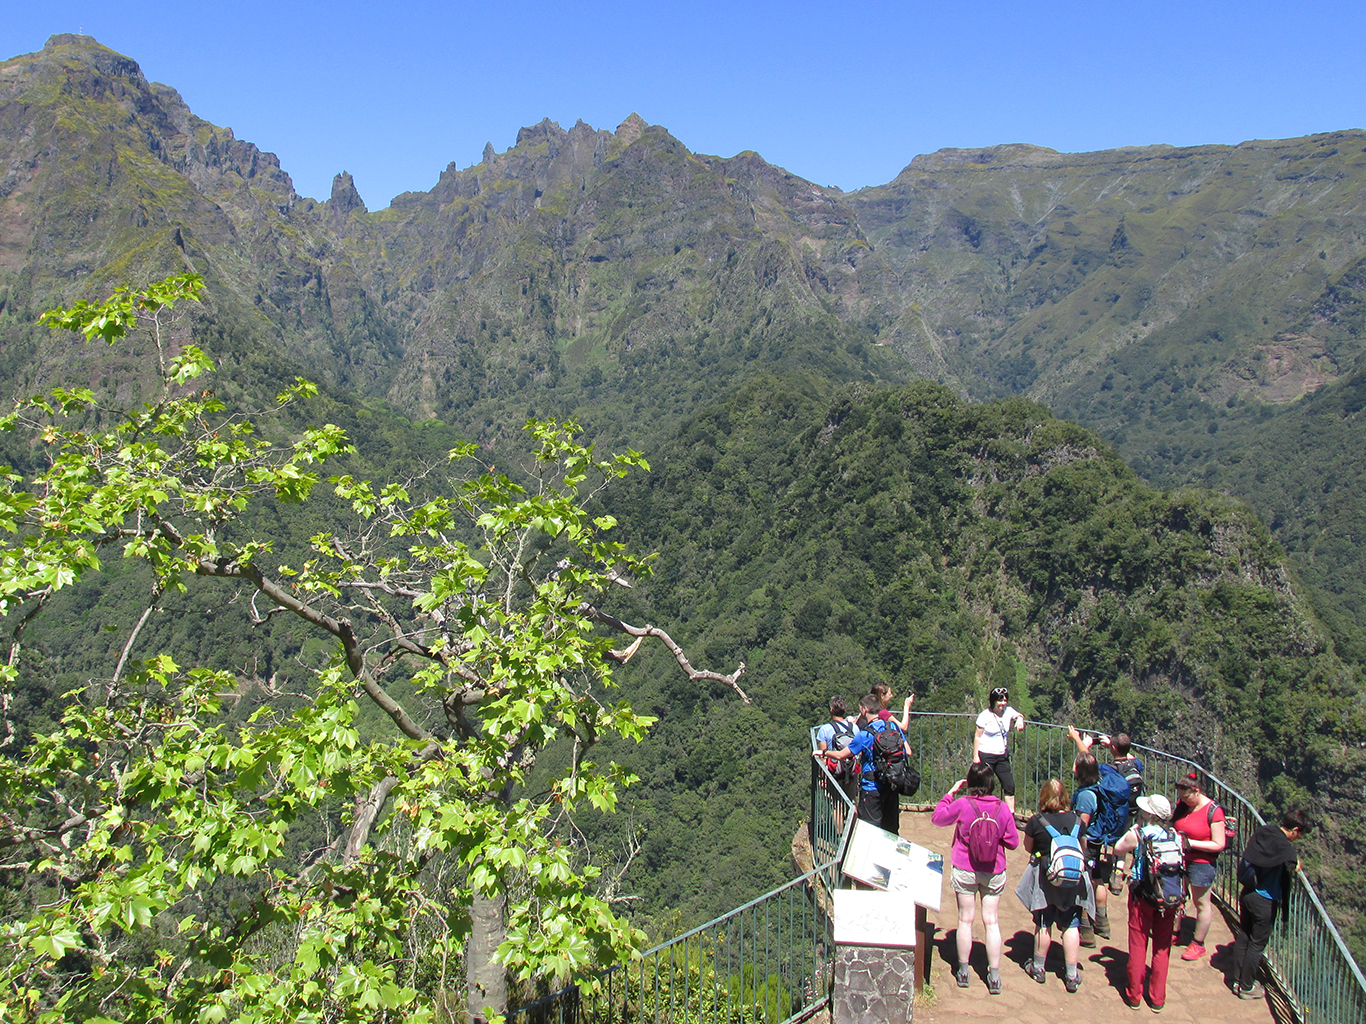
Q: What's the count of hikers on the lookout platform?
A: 11